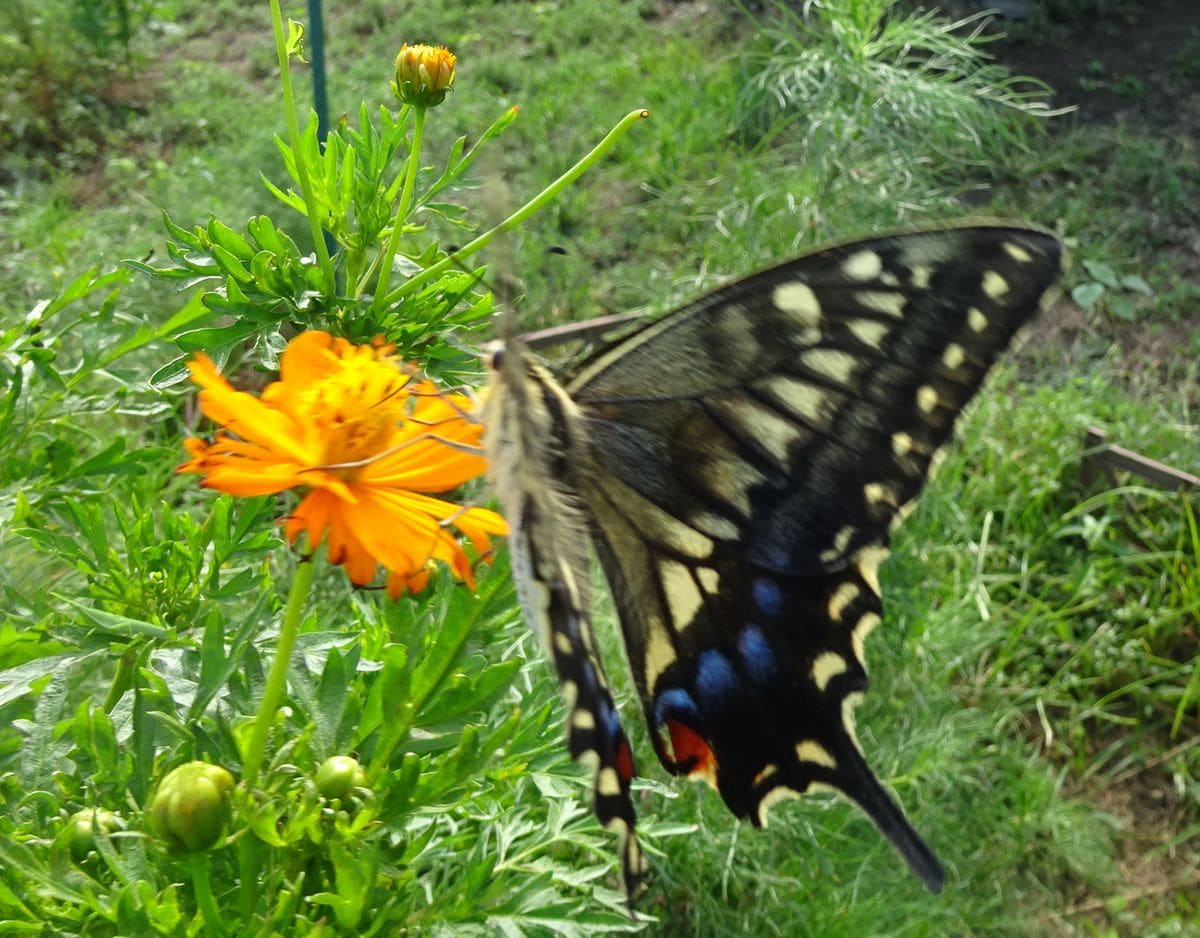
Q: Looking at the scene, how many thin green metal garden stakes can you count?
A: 1